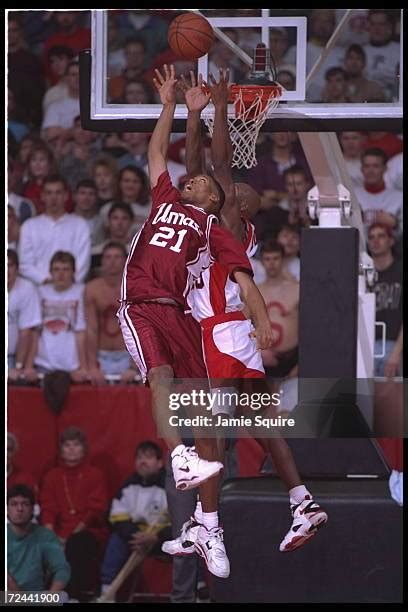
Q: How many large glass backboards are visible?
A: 1